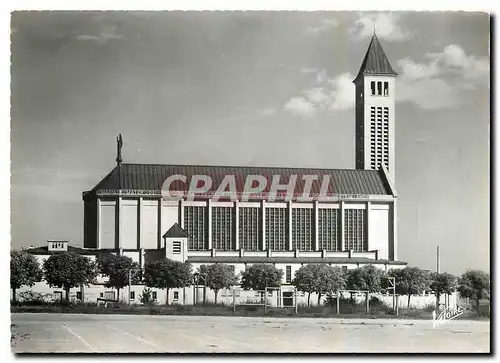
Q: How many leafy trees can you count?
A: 11